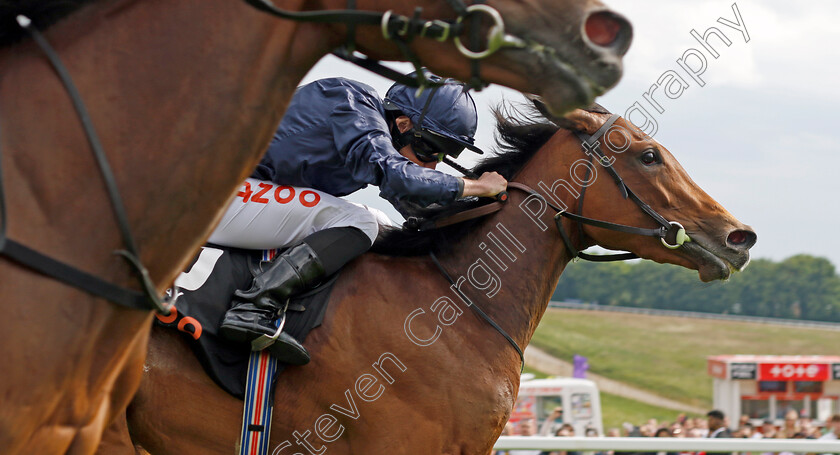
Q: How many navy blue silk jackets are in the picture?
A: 1